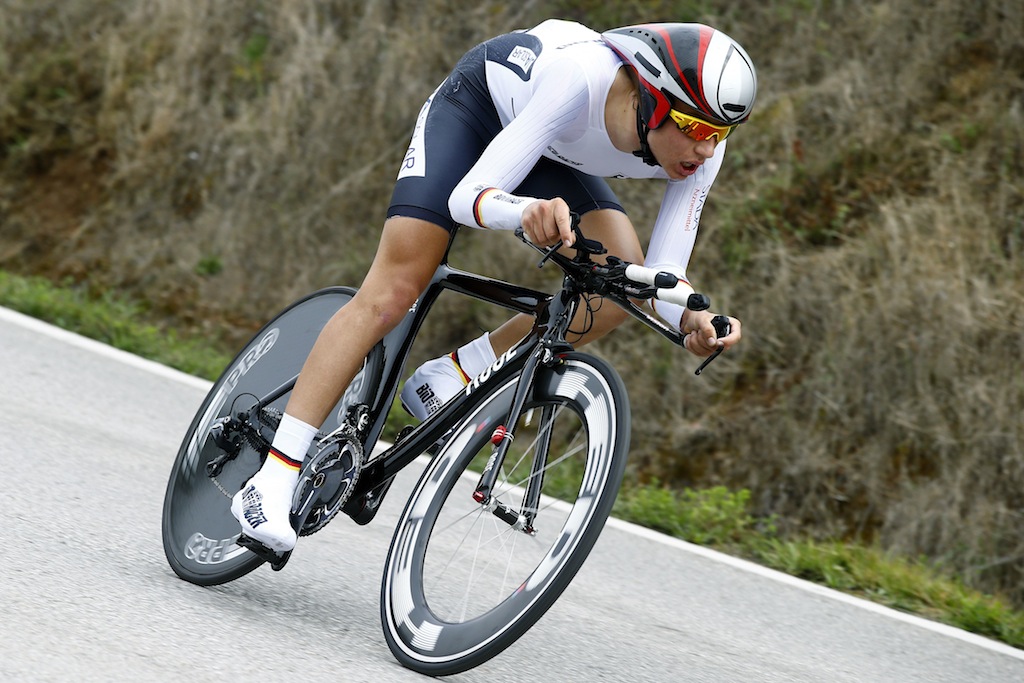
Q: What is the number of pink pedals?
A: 0